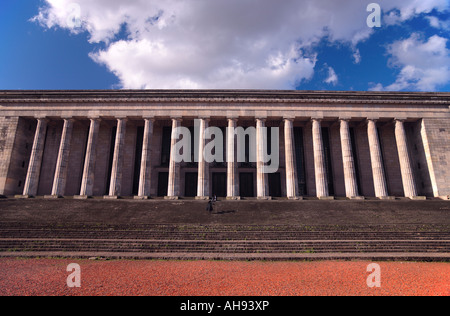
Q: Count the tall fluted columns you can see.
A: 14